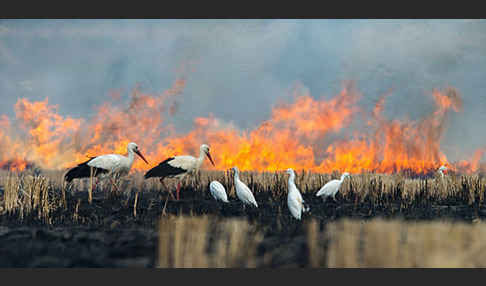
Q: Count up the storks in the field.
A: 2